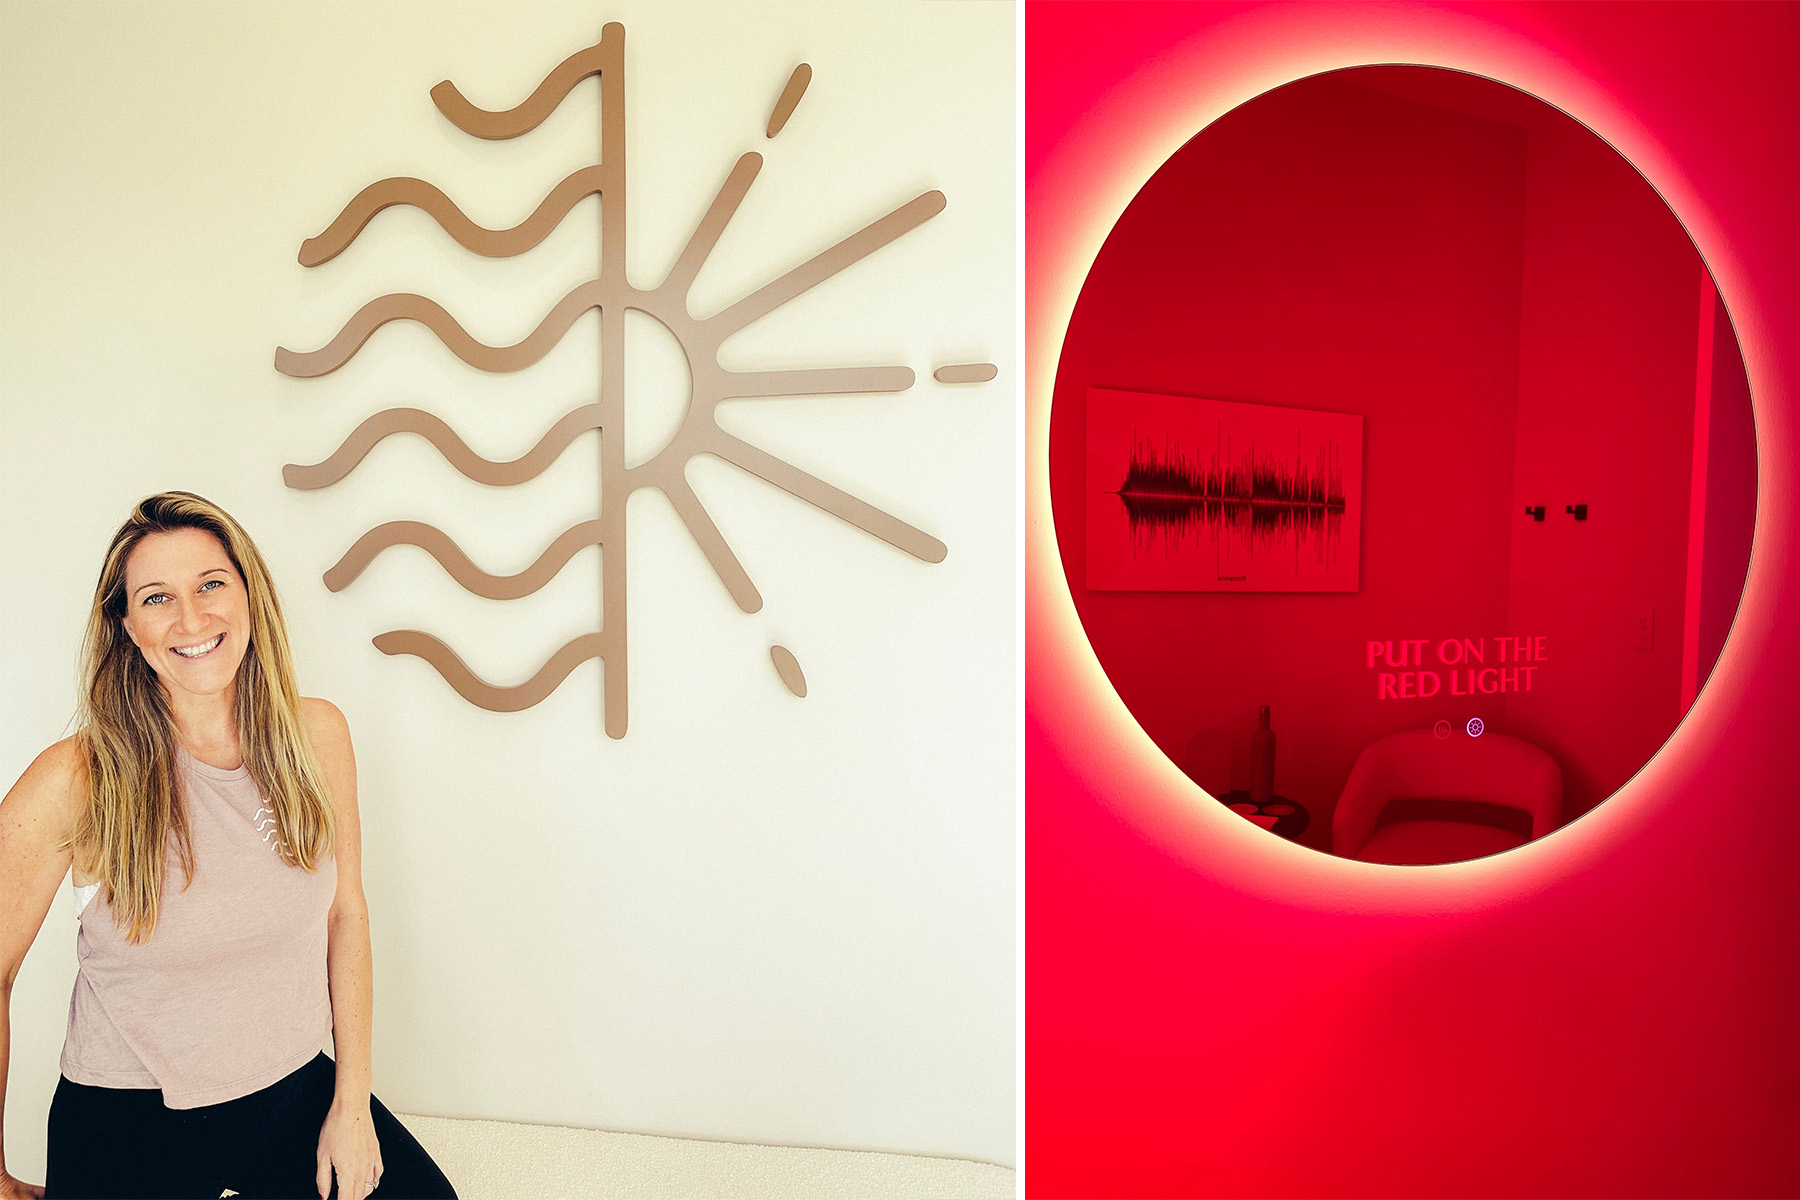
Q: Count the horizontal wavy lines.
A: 6